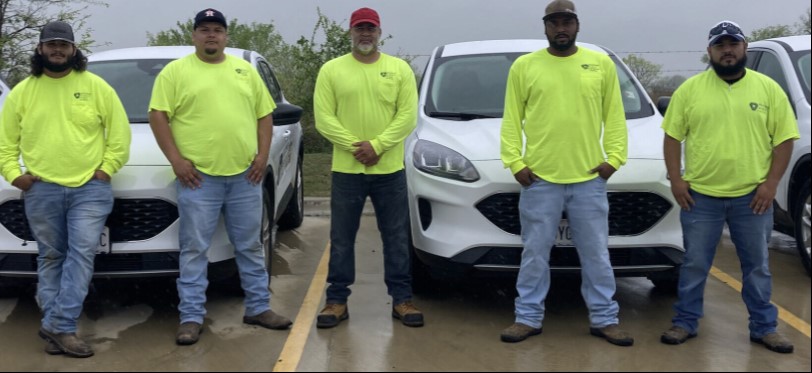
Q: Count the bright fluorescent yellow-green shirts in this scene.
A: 5